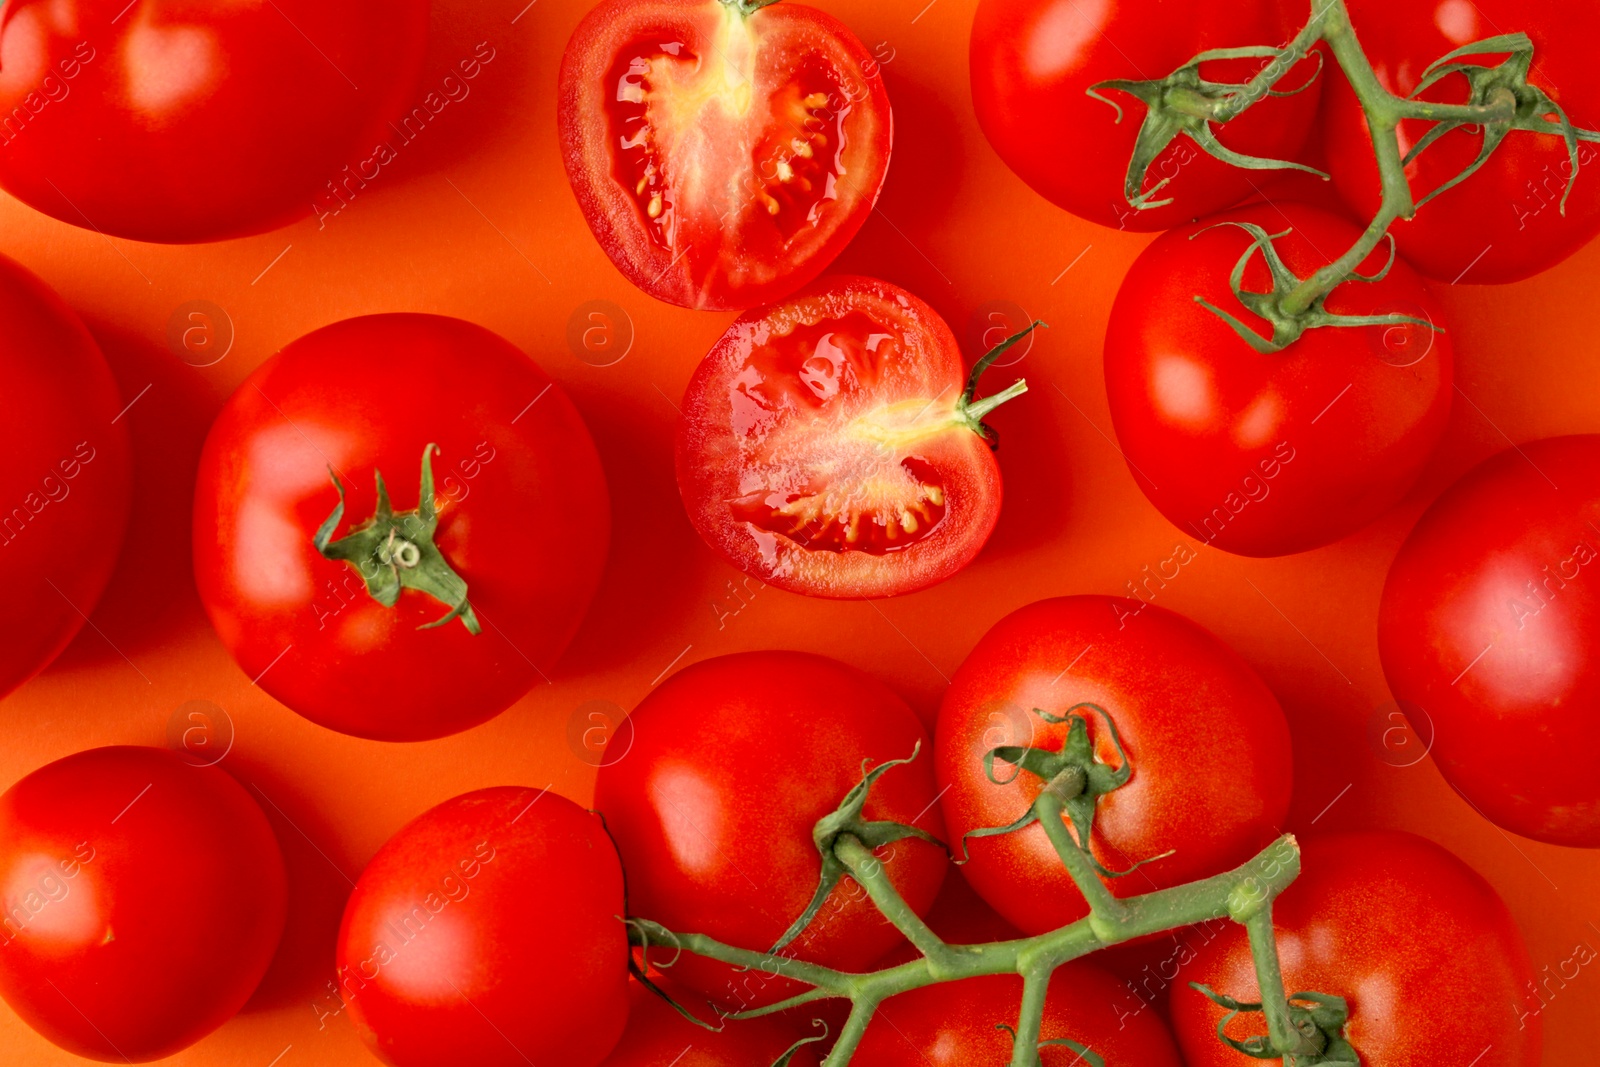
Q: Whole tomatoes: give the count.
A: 14